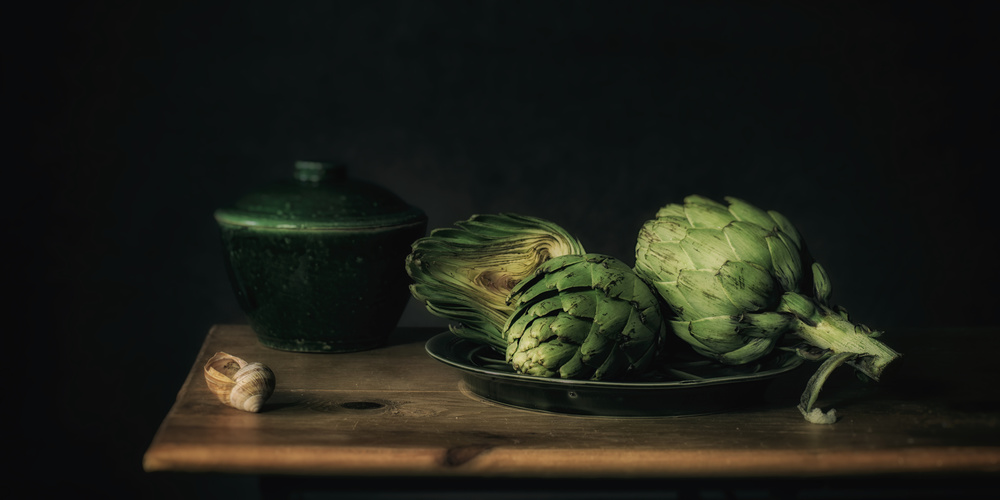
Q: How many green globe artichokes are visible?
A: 3